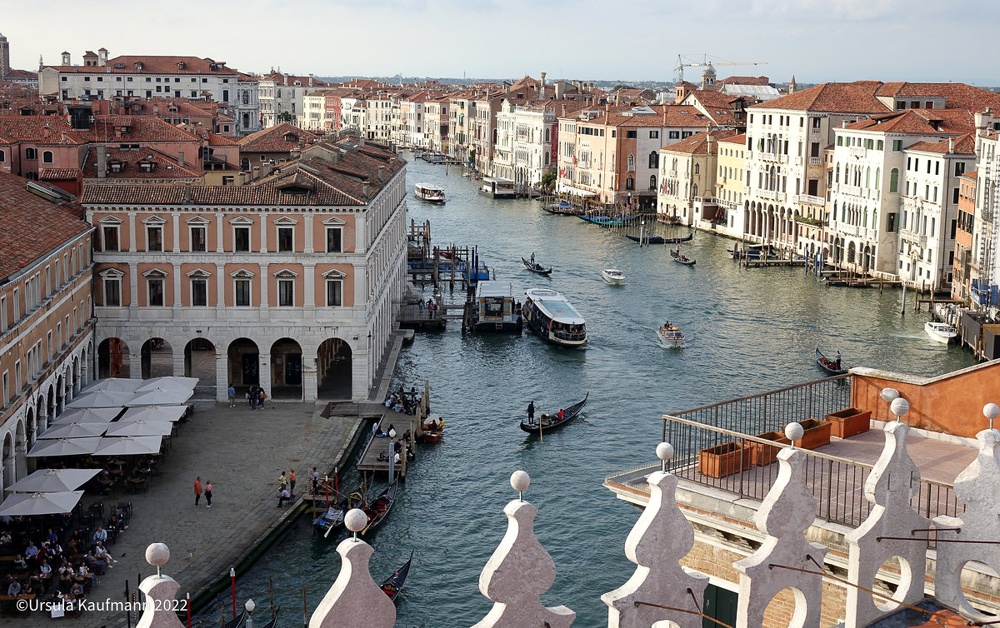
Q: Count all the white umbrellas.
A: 12